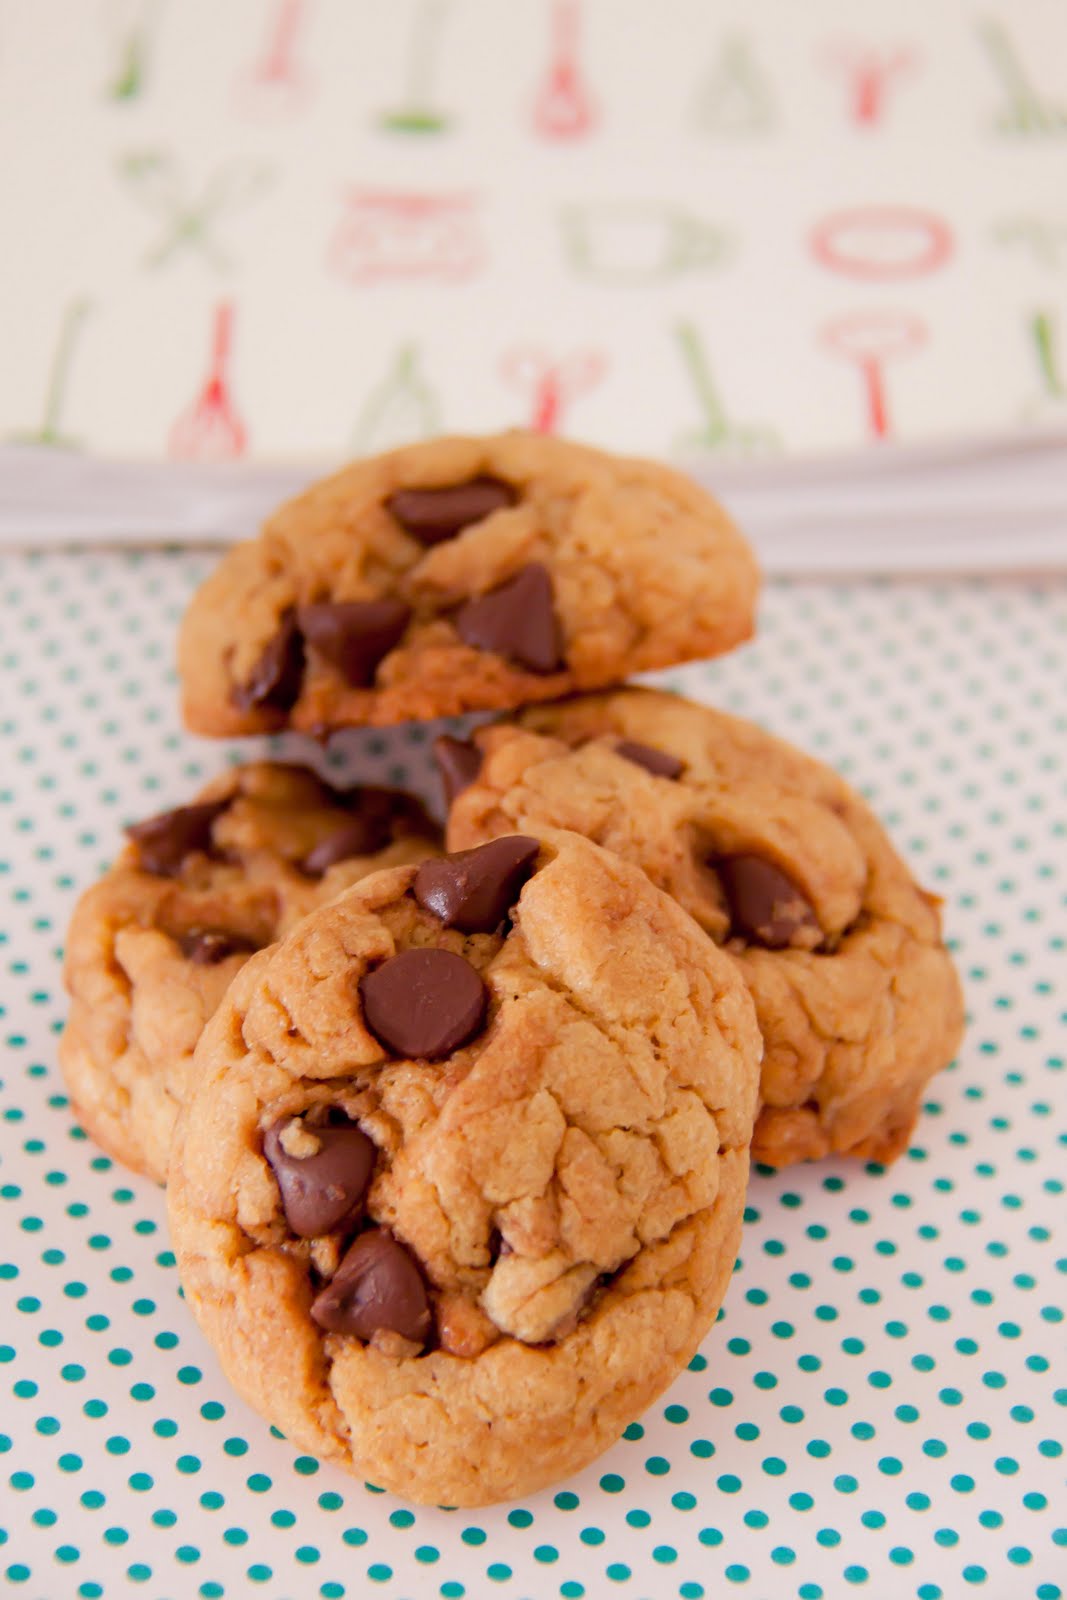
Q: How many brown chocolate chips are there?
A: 14